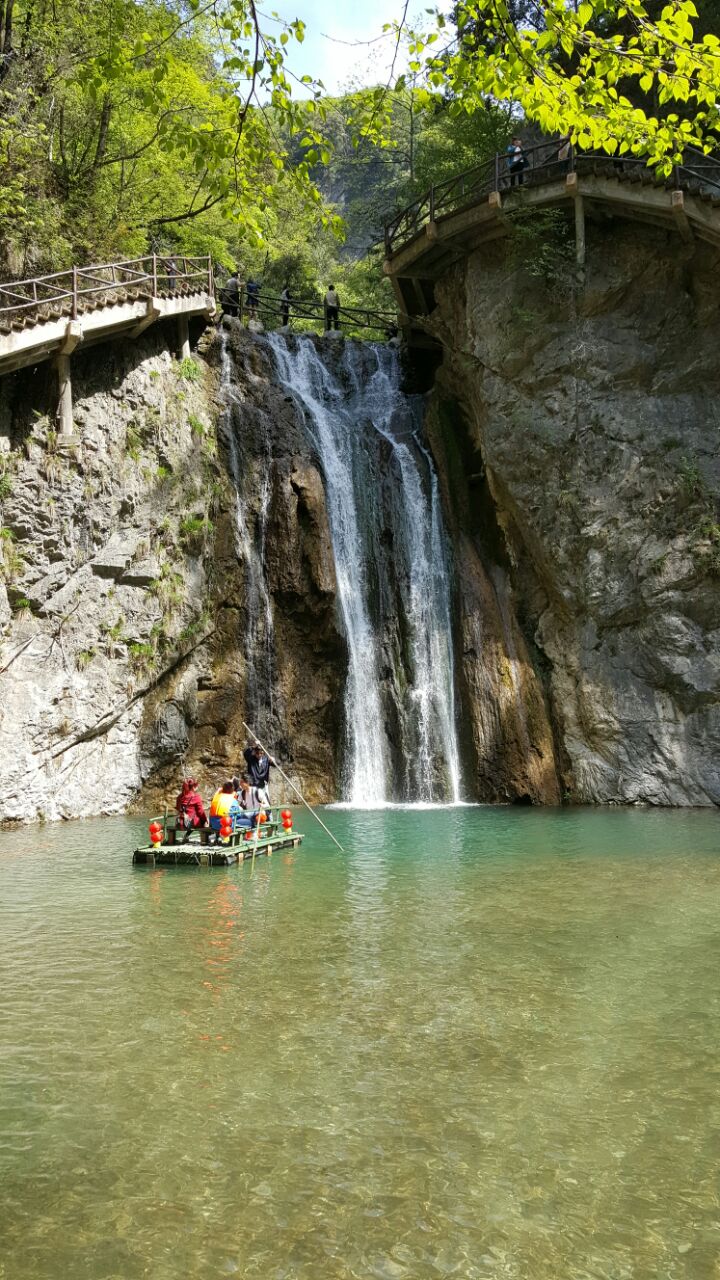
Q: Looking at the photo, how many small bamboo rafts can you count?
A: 1